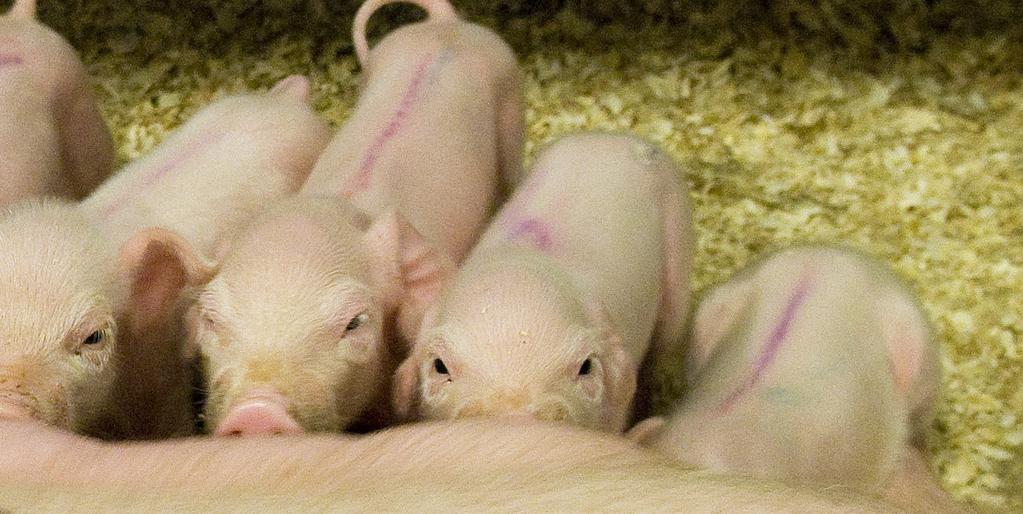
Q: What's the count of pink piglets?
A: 5